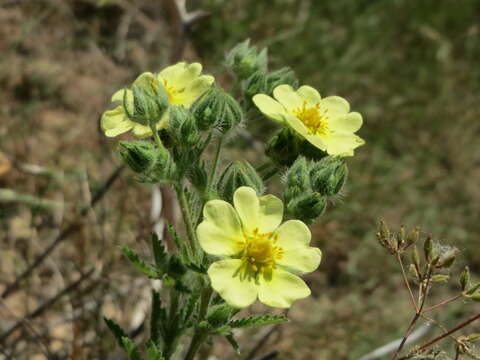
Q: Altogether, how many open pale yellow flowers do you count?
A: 3